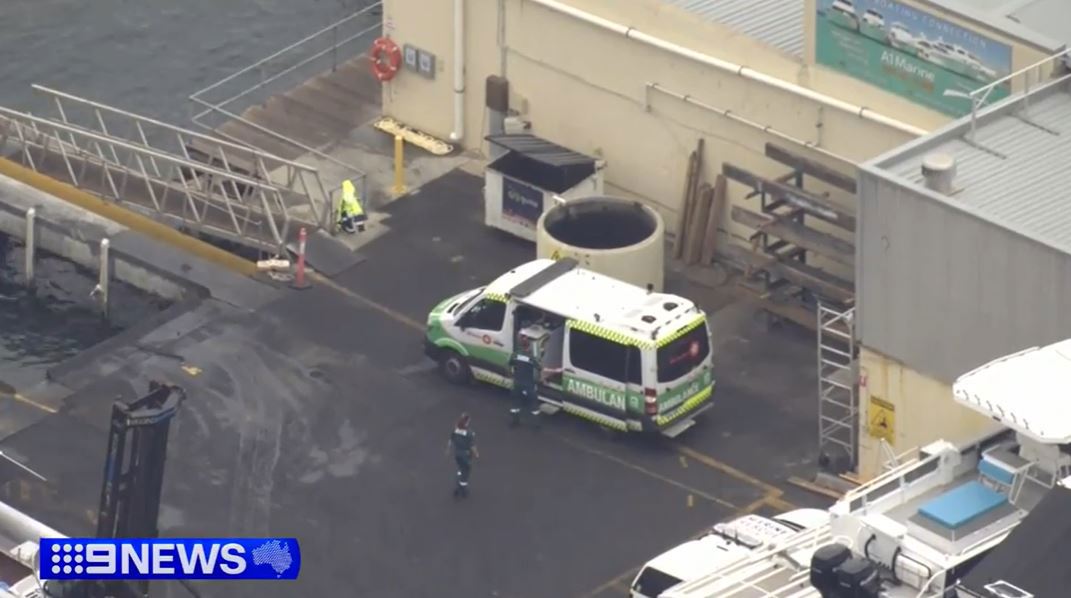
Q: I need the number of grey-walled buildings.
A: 1